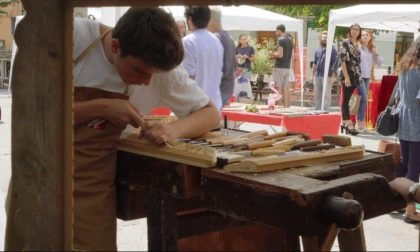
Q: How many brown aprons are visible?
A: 1